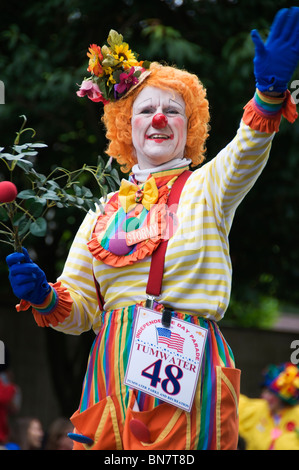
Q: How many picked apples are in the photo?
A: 0